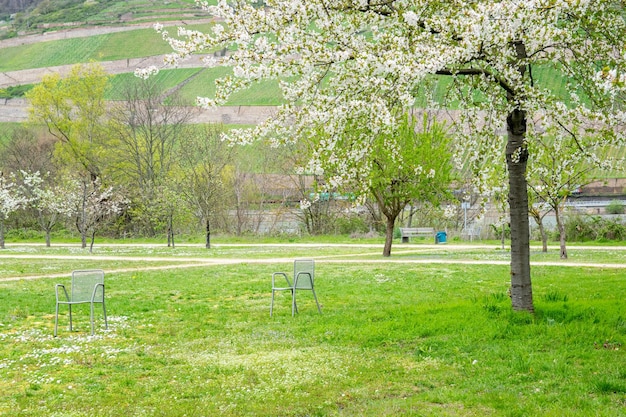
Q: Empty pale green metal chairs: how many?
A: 2